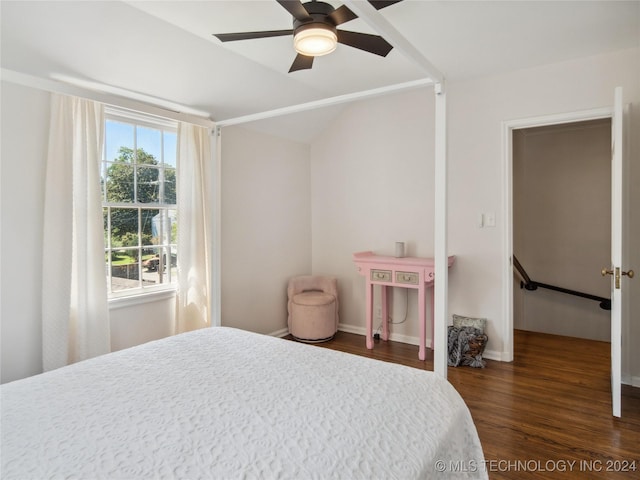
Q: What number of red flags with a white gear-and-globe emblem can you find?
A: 0